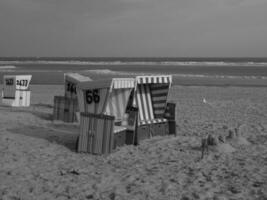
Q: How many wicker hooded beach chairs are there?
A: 4